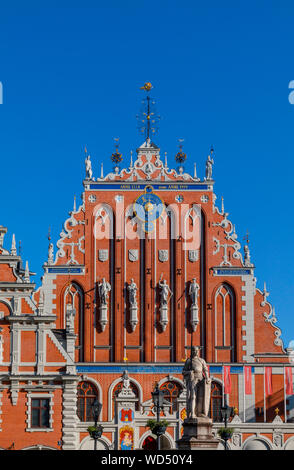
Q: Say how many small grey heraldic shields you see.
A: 4